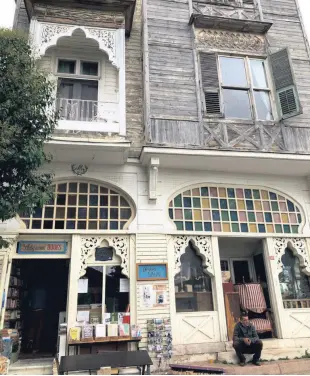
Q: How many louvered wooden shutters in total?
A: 2